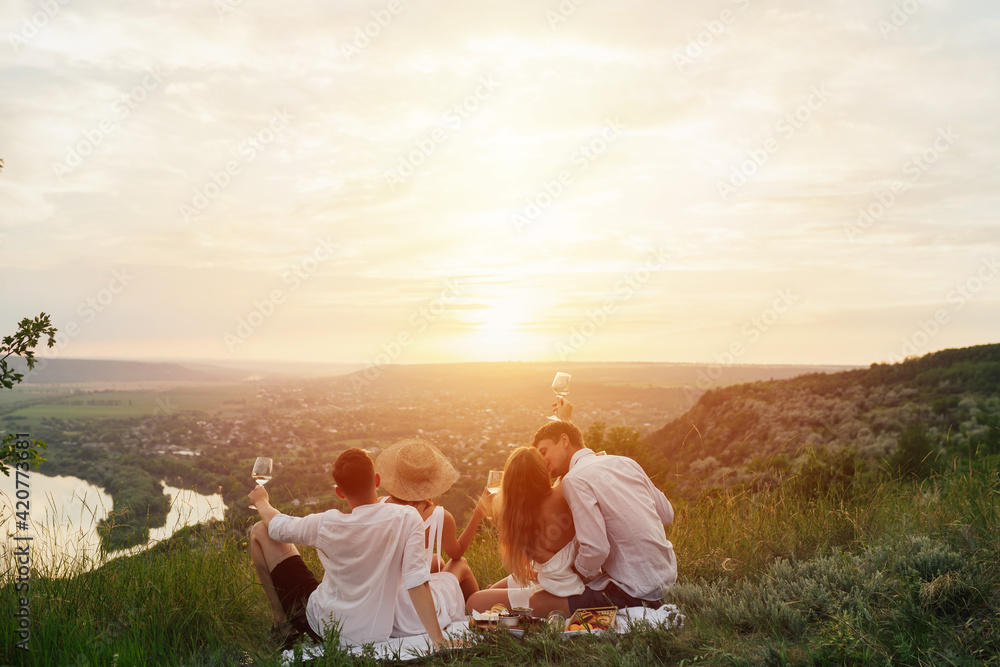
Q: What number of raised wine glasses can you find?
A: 3